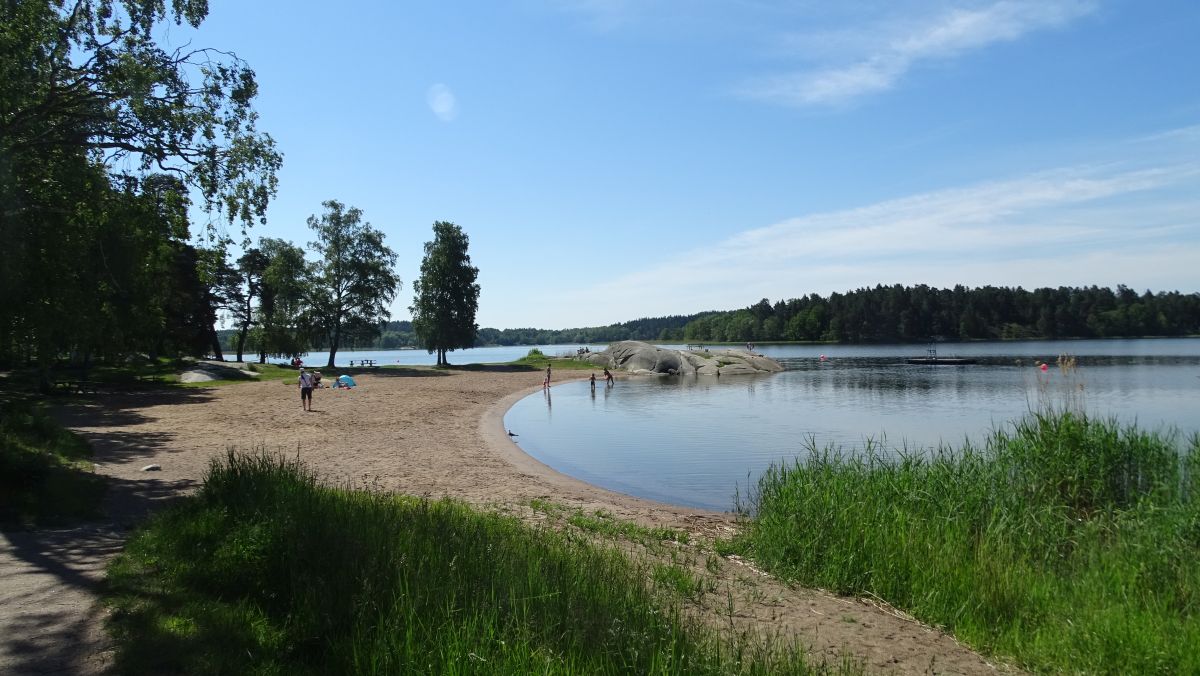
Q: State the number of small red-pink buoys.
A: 2